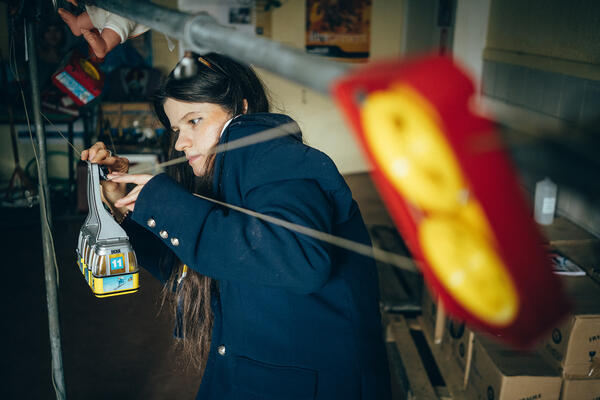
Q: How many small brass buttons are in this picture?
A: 4